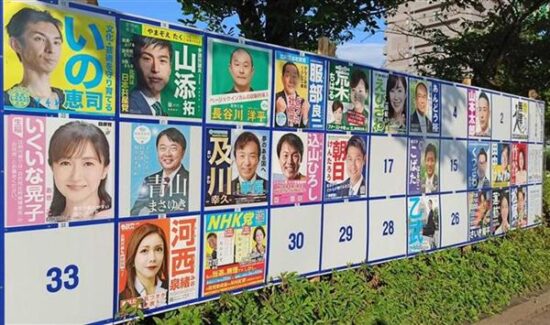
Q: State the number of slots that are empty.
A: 9